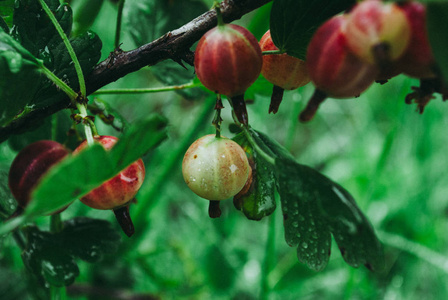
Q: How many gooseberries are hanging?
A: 8